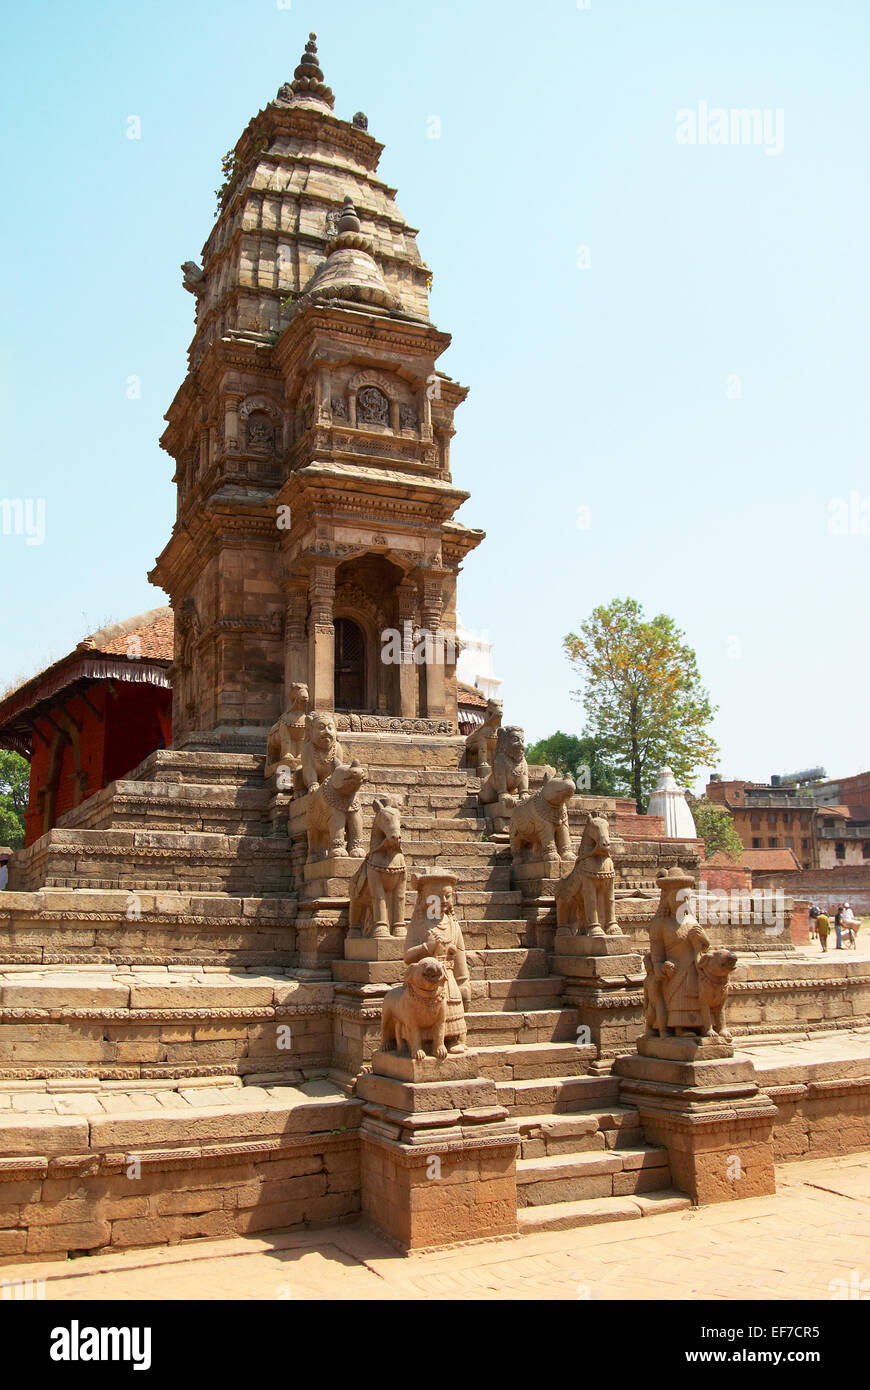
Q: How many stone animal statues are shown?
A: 10